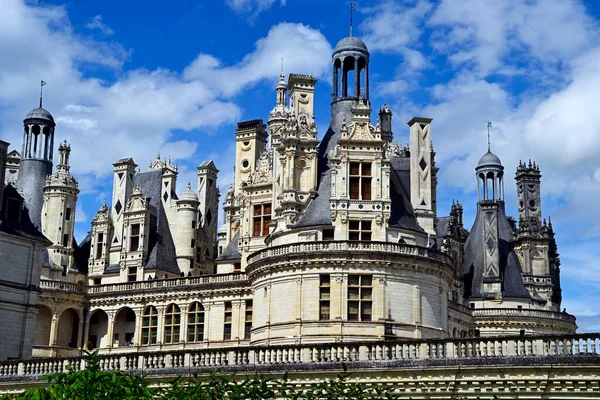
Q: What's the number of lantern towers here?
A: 3